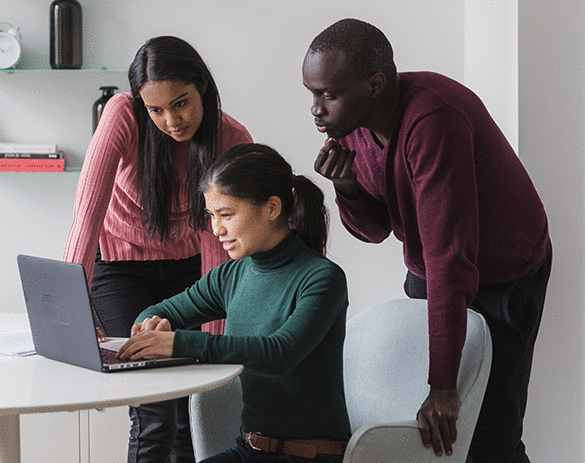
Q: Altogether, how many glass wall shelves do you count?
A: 2